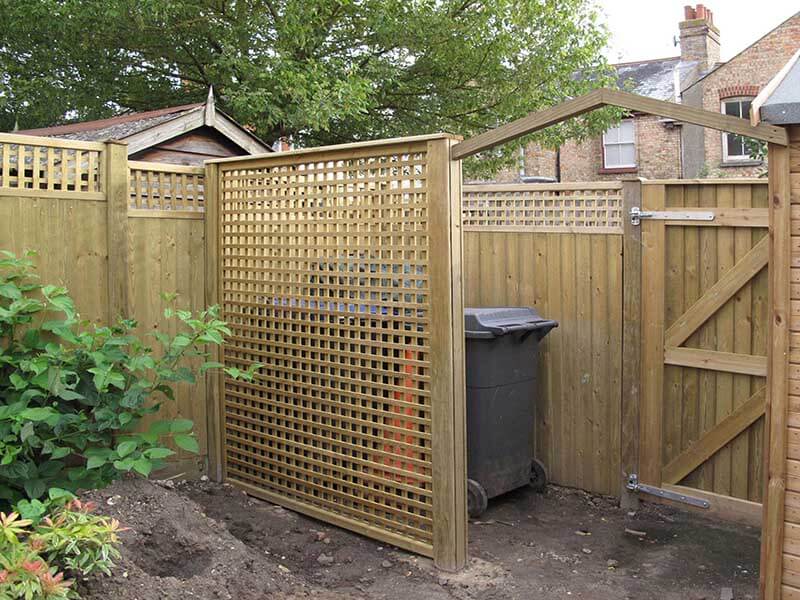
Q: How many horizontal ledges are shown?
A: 3